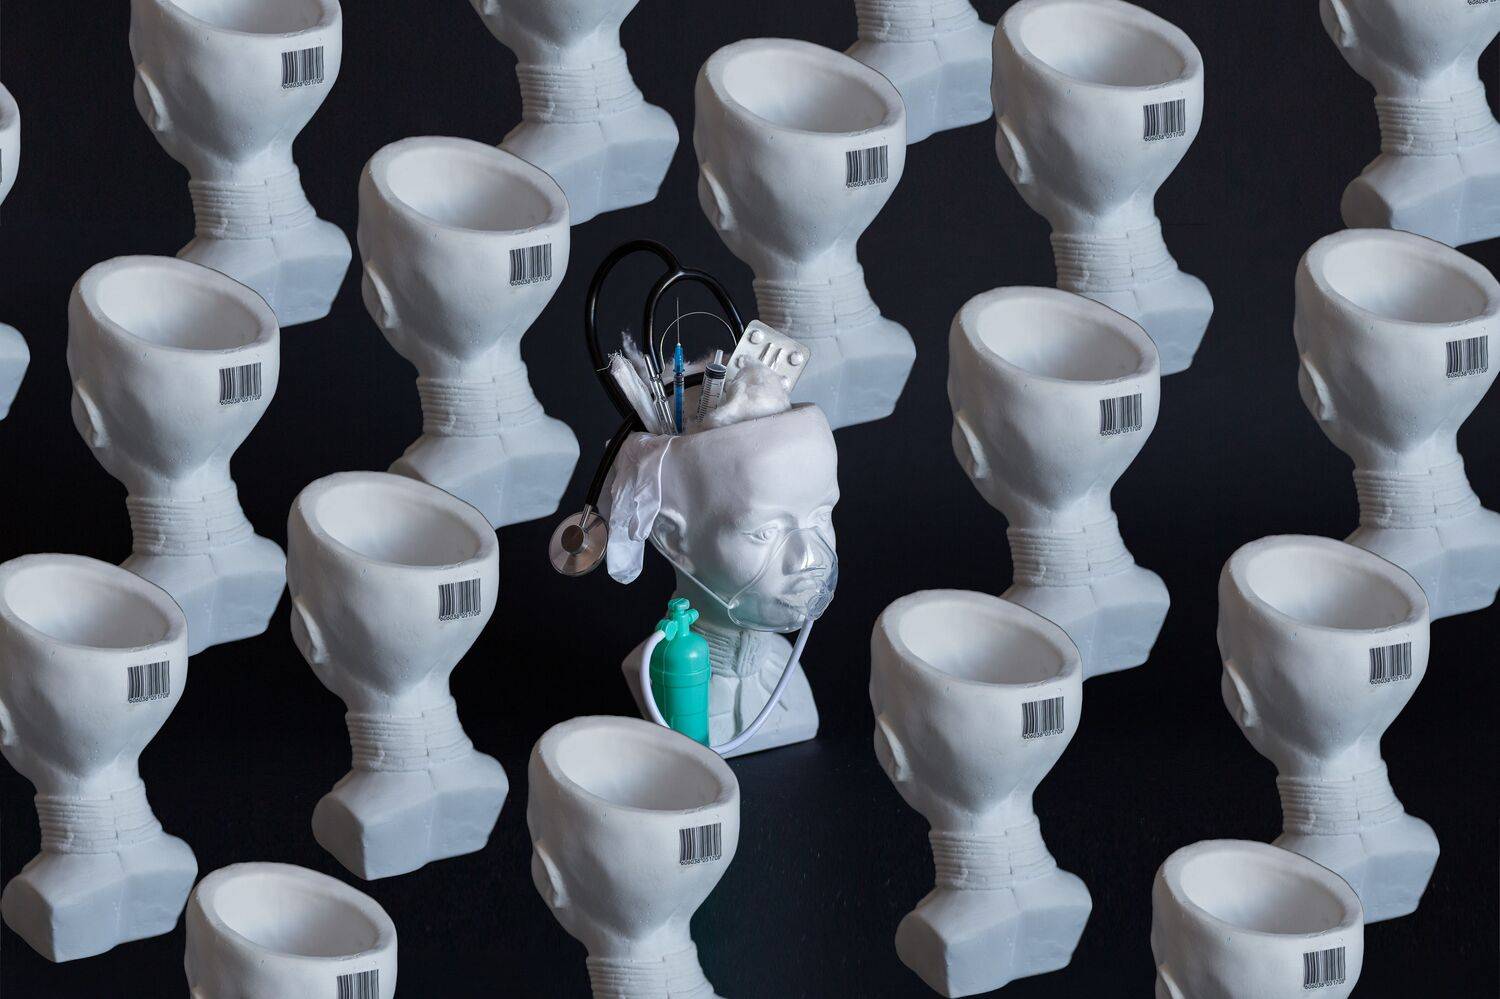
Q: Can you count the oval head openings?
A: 14